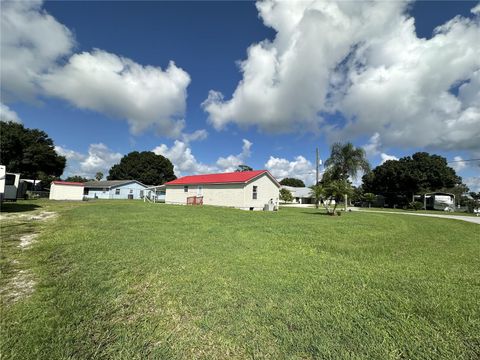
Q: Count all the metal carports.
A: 1